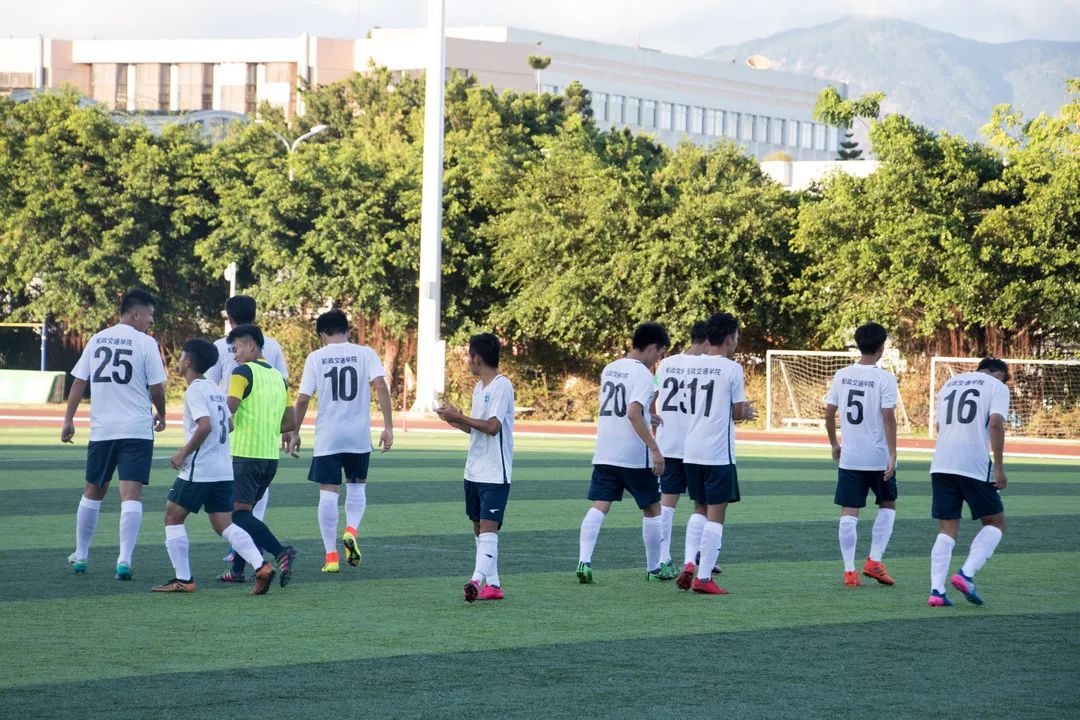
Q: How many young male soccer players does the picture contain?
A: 11